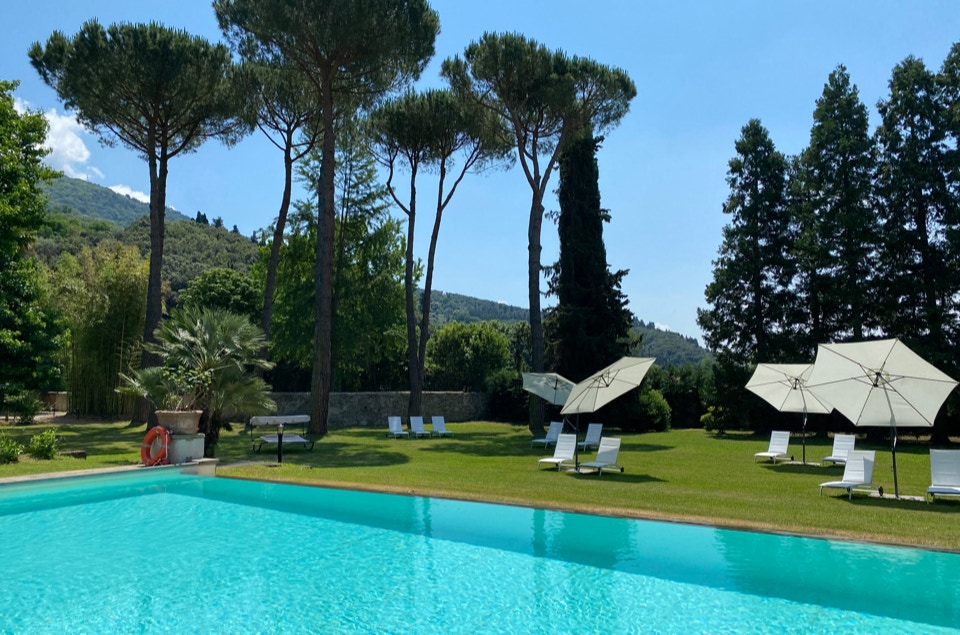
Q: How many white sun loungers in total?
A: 11